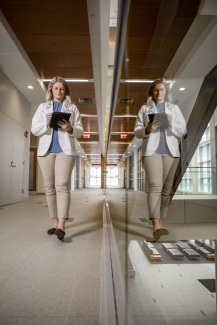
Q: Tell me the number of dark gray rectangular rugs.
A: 2